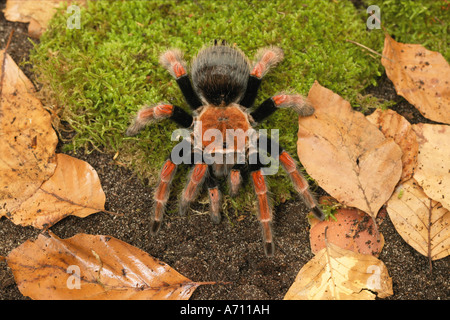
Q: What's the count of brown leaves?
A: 11